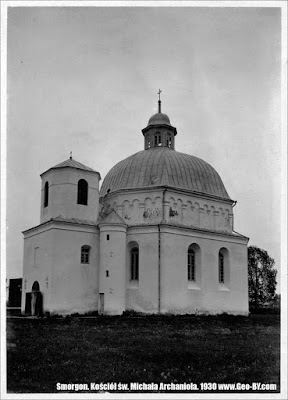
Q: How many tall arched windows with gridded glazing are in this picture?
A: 3